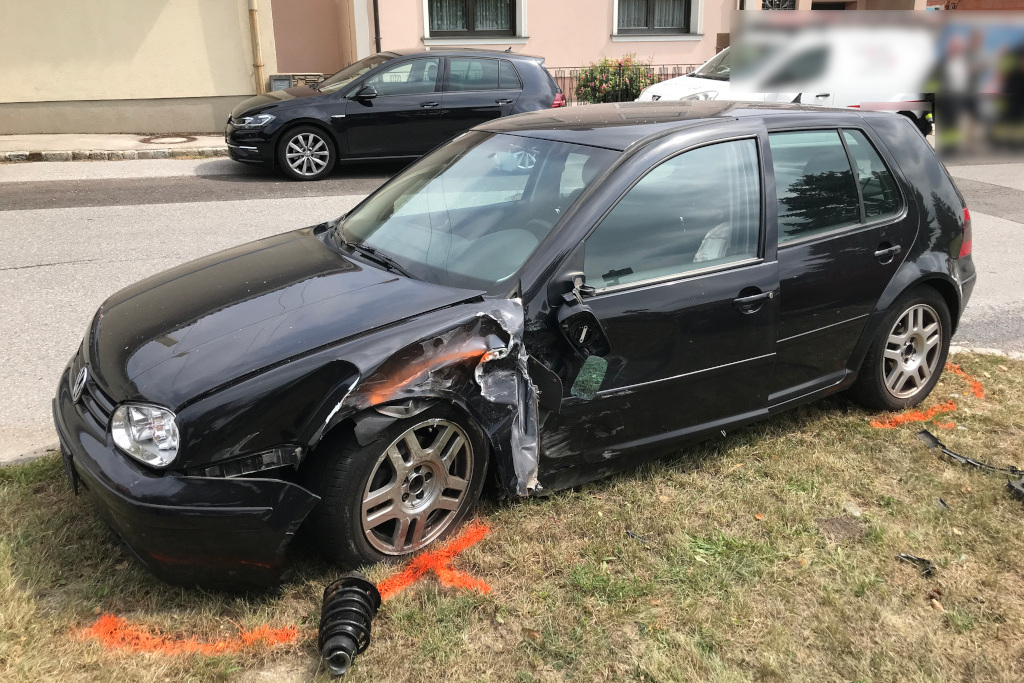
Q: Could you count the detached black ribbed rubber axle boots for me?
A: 1